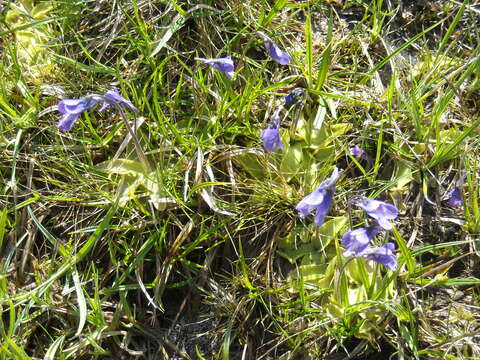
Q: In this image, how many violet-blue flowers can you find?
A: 12